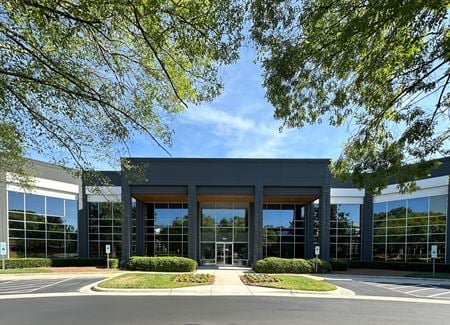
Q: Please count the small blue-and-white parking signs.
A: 4